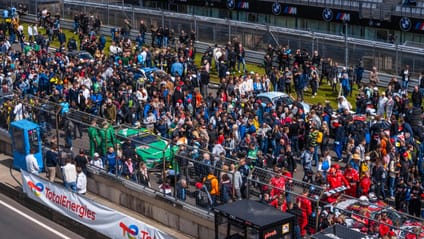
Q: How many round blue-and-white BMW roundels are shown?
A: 4